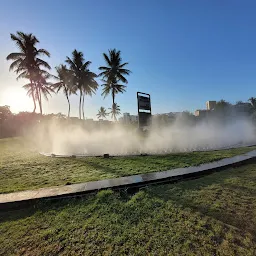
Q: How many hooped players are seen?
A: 0